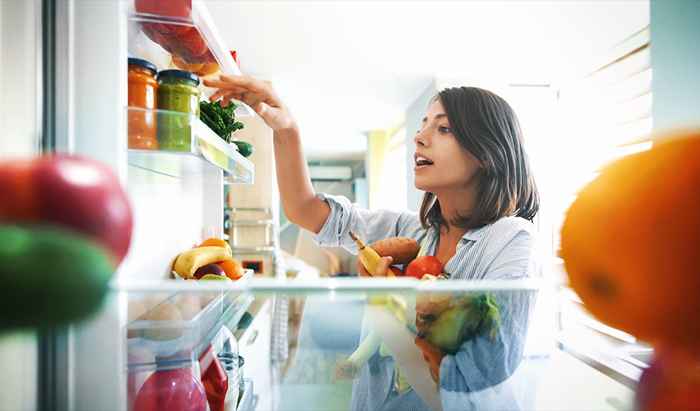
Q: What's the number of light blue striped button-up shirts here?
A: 1